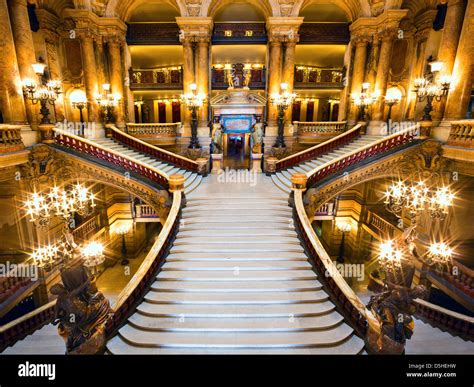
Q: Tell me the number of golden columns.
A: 12